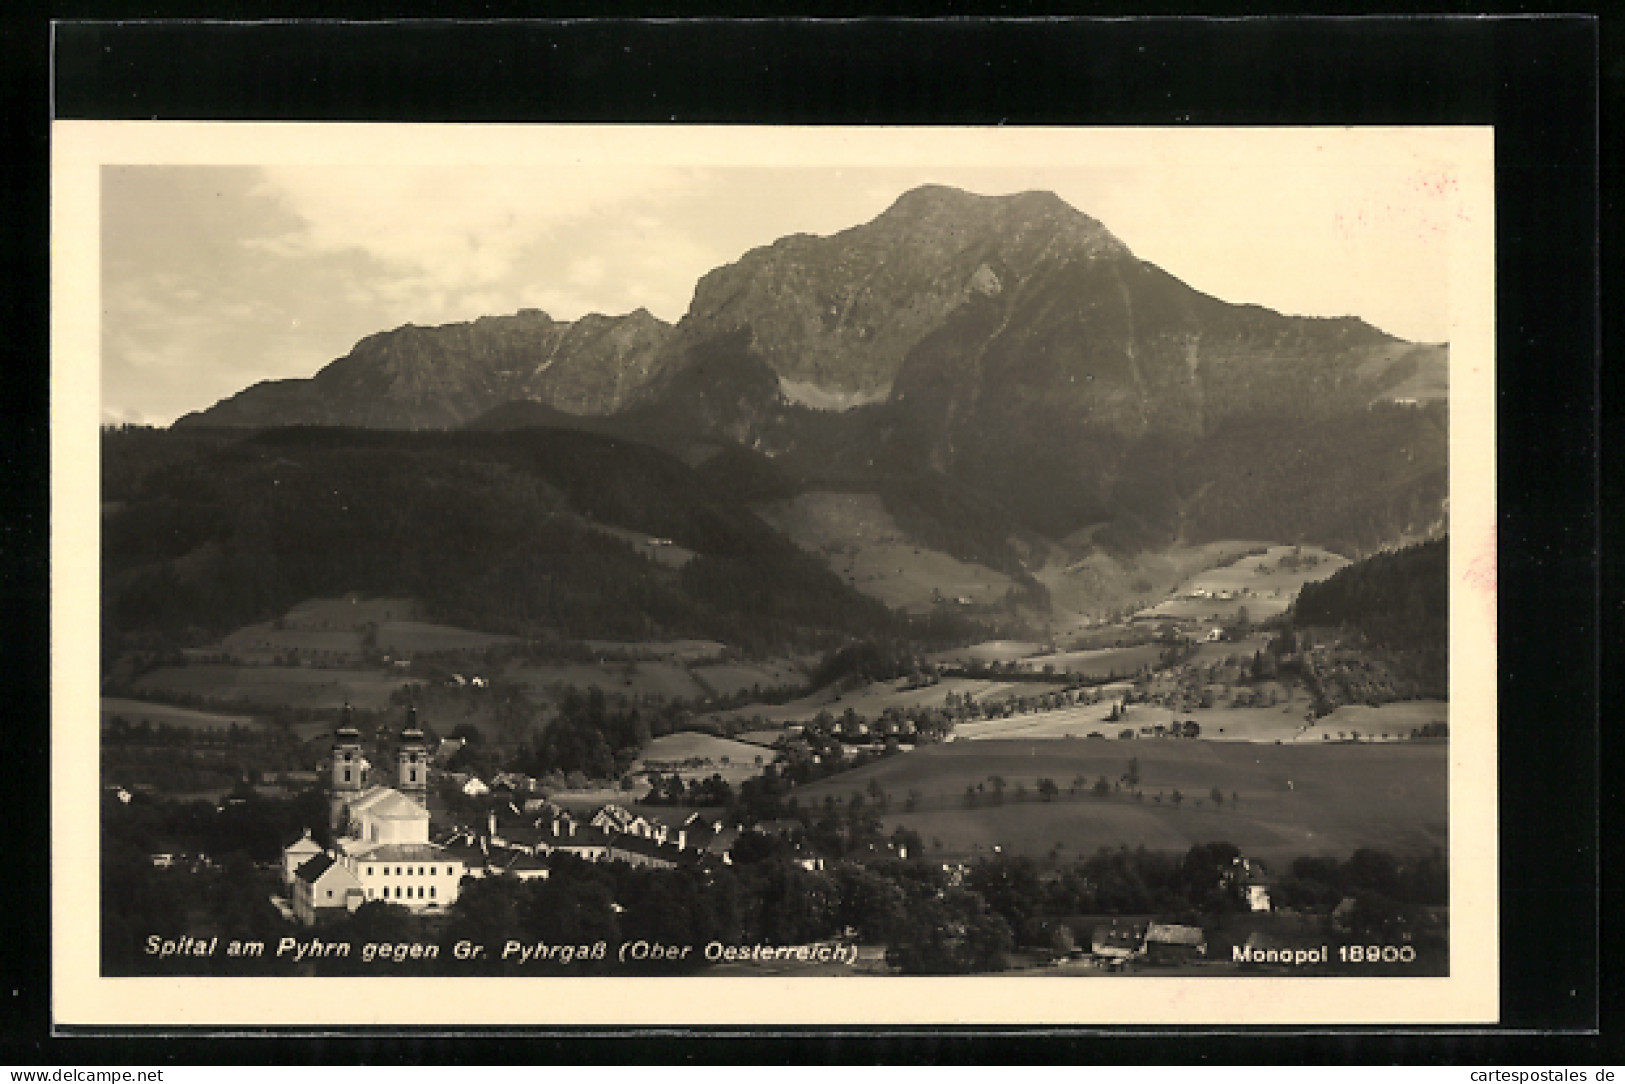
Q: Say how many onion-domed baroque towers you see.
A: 2